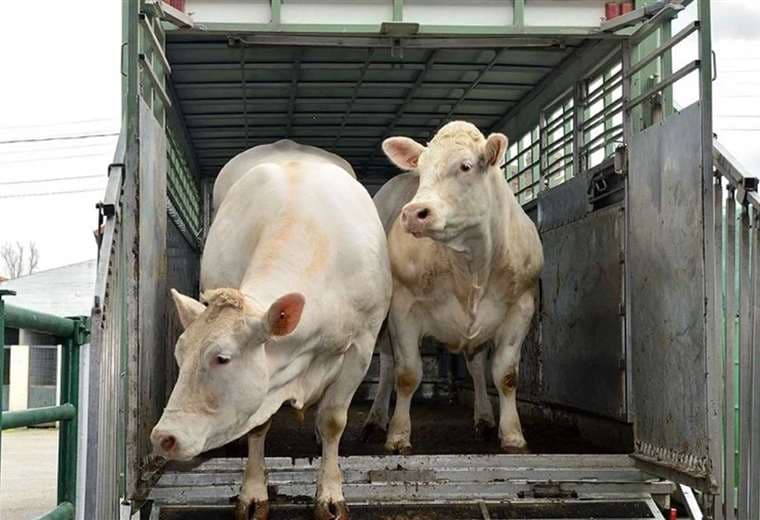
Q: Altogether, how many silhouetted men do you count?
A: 0